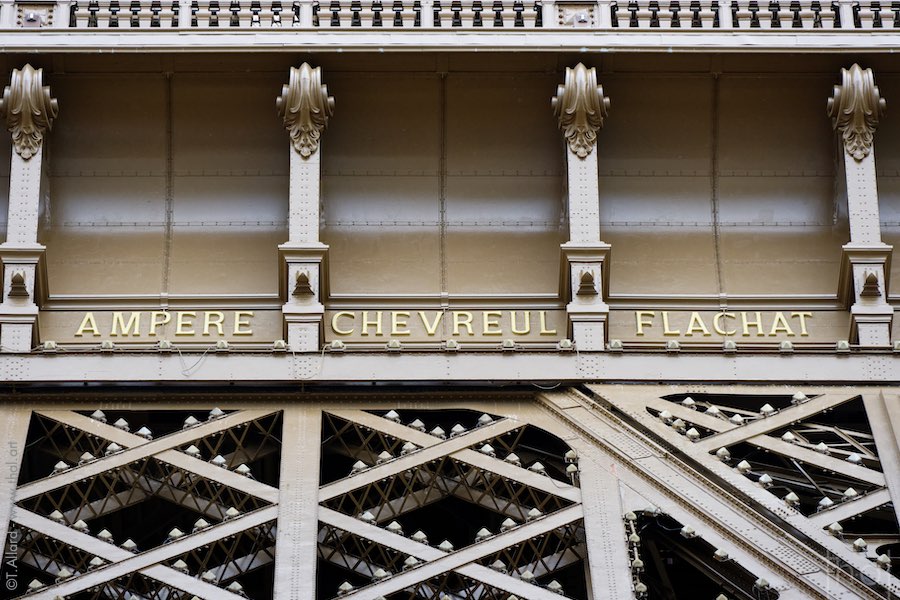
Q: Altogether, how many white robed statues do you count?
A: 0